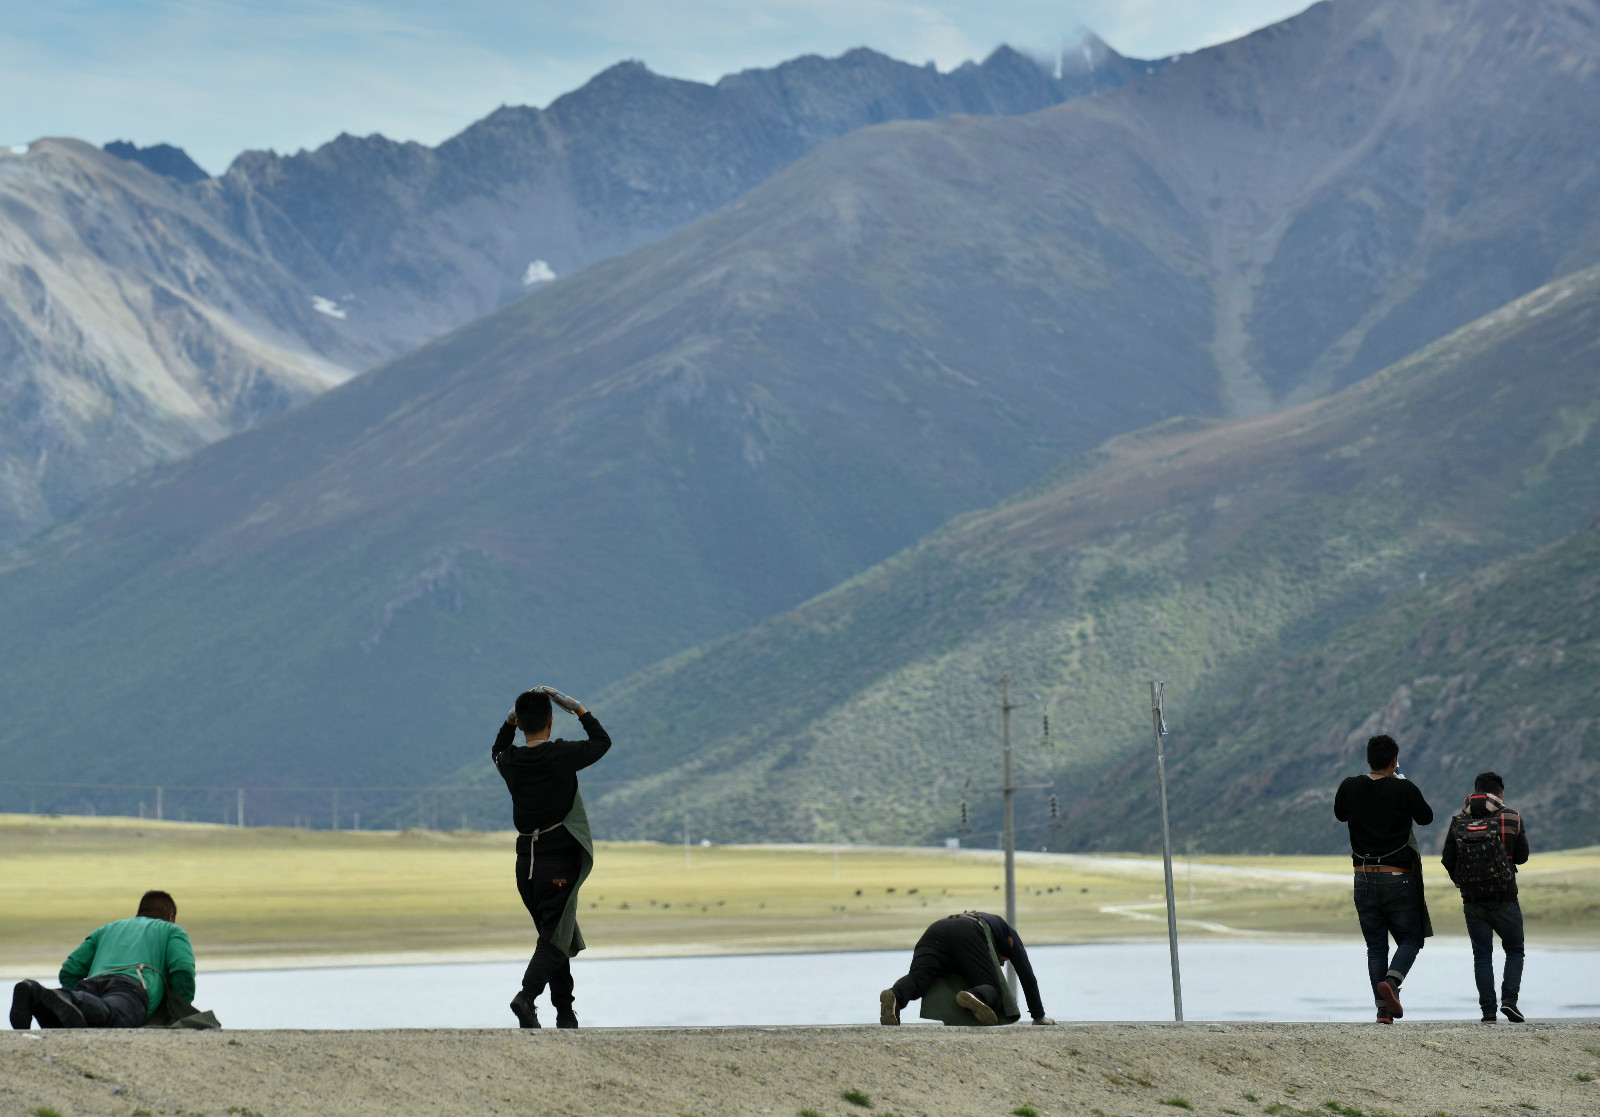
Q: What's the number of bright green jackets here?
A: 1